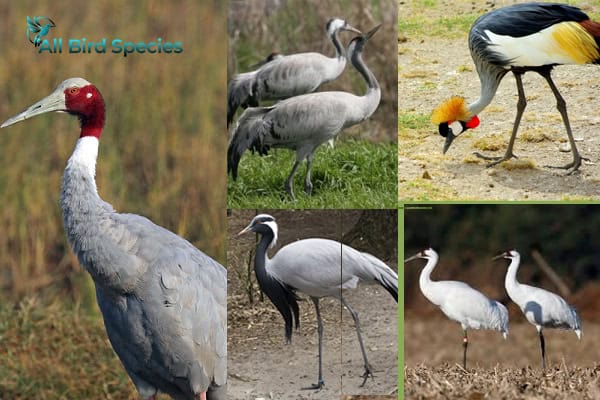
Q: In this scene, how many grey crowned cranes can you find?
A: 1